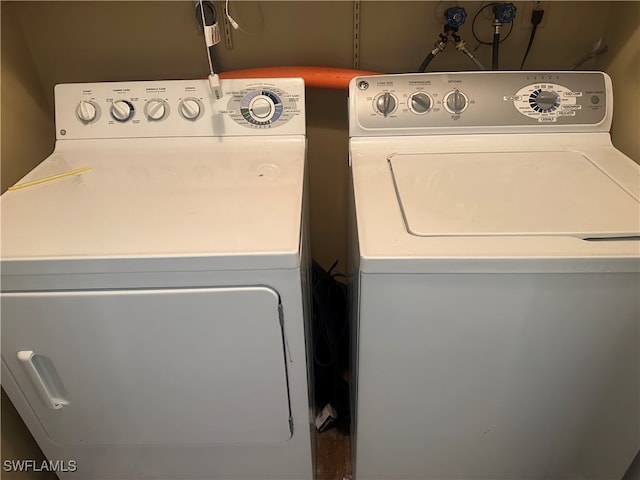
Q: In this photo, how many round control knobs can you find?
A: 9